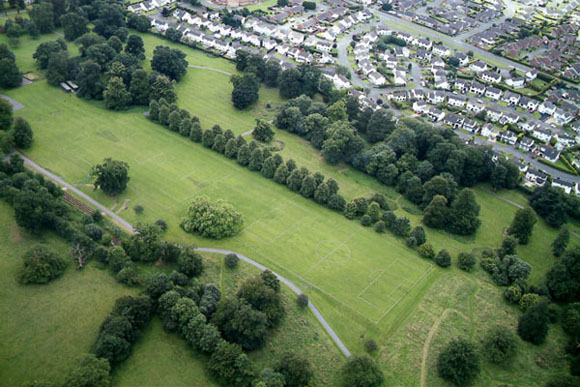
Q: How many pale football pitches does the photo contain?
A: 2